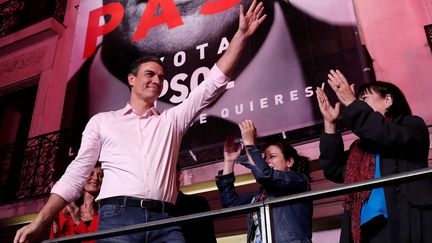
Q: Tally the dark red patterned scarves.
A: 1